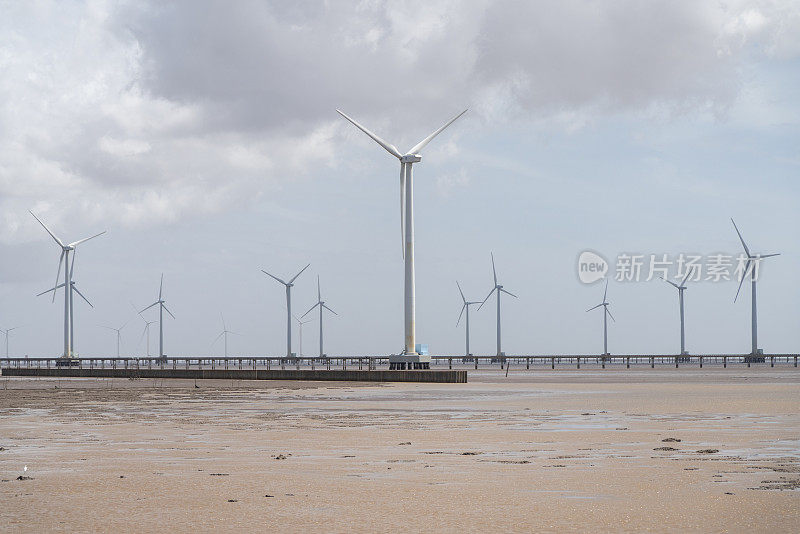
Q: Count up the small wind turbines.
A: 15